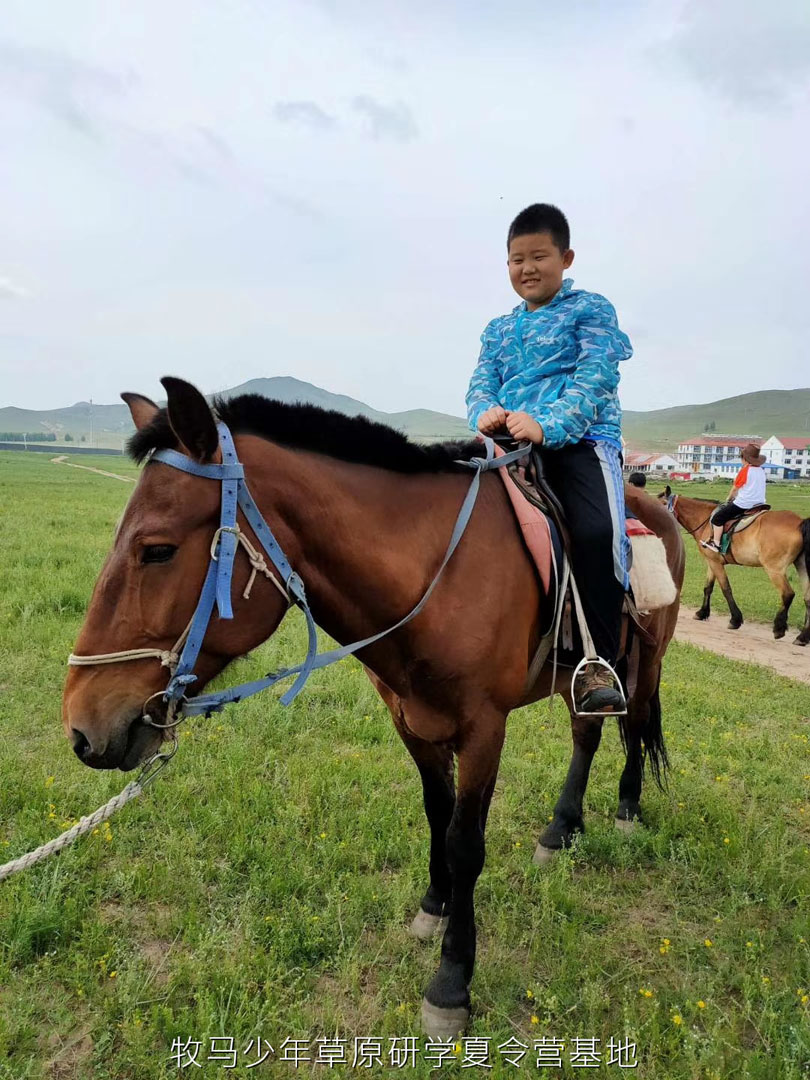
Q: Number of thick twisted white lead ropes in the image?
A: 1